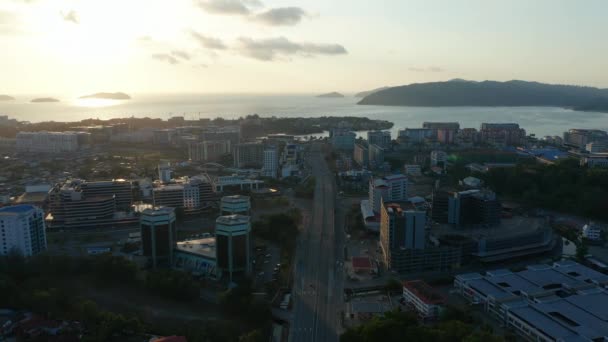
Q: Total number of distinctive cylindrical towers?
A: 3